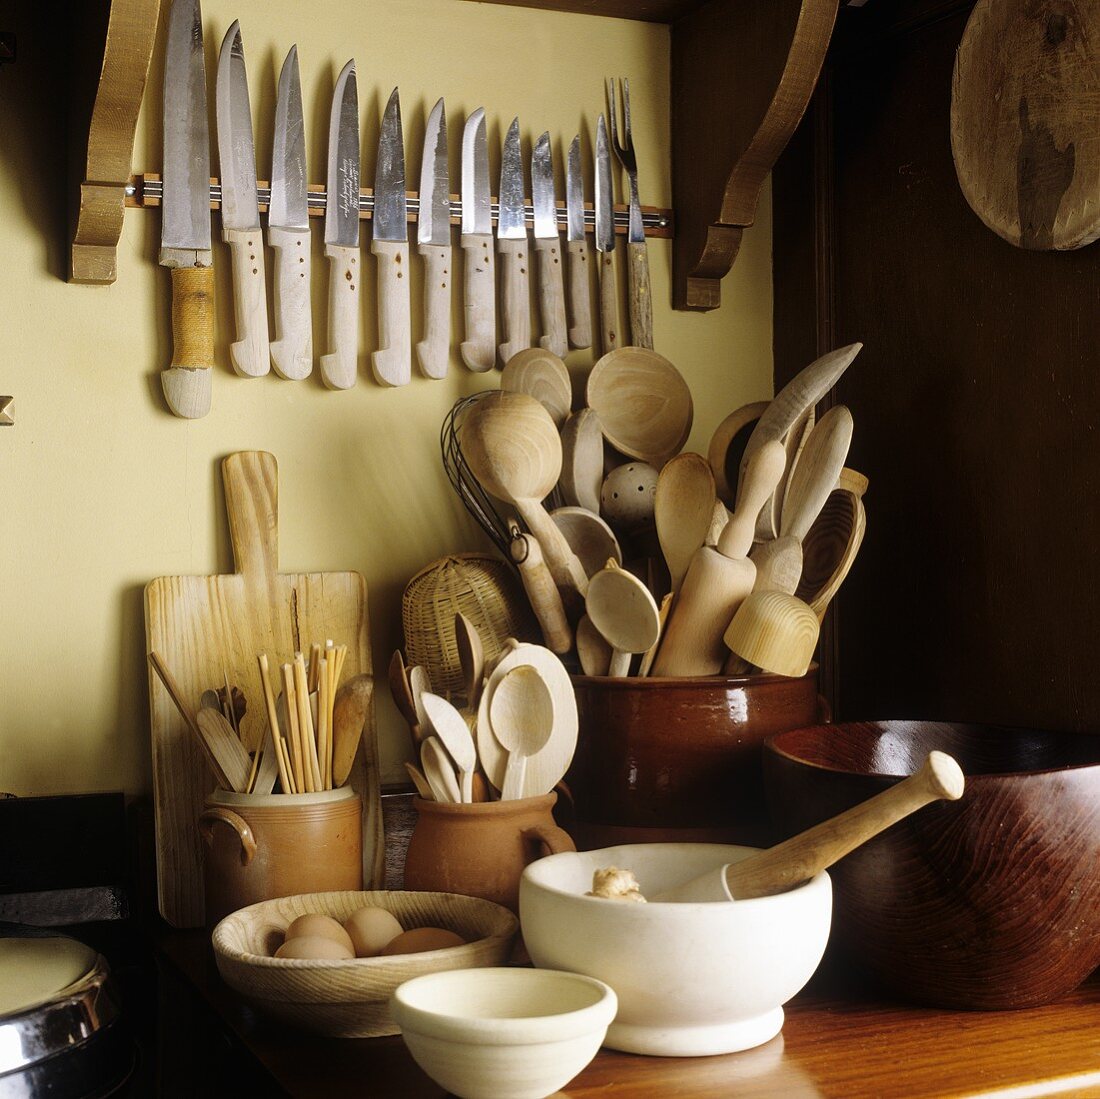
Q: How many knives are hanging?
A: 11